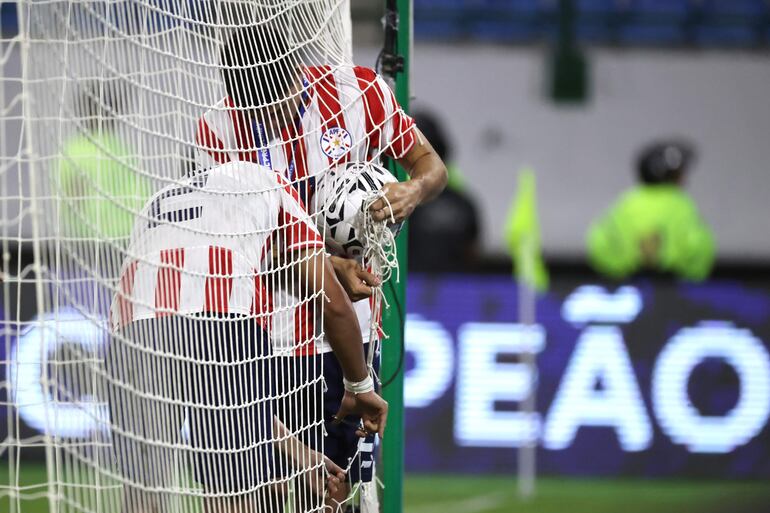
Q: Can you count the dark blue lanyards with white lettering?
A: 1